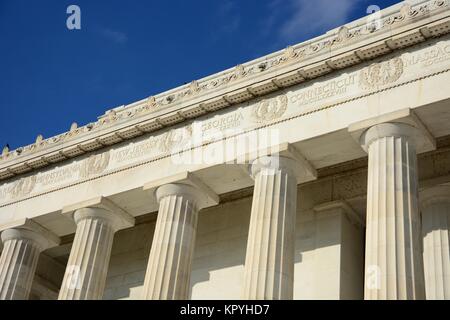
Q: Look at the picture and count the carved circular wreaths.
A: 5